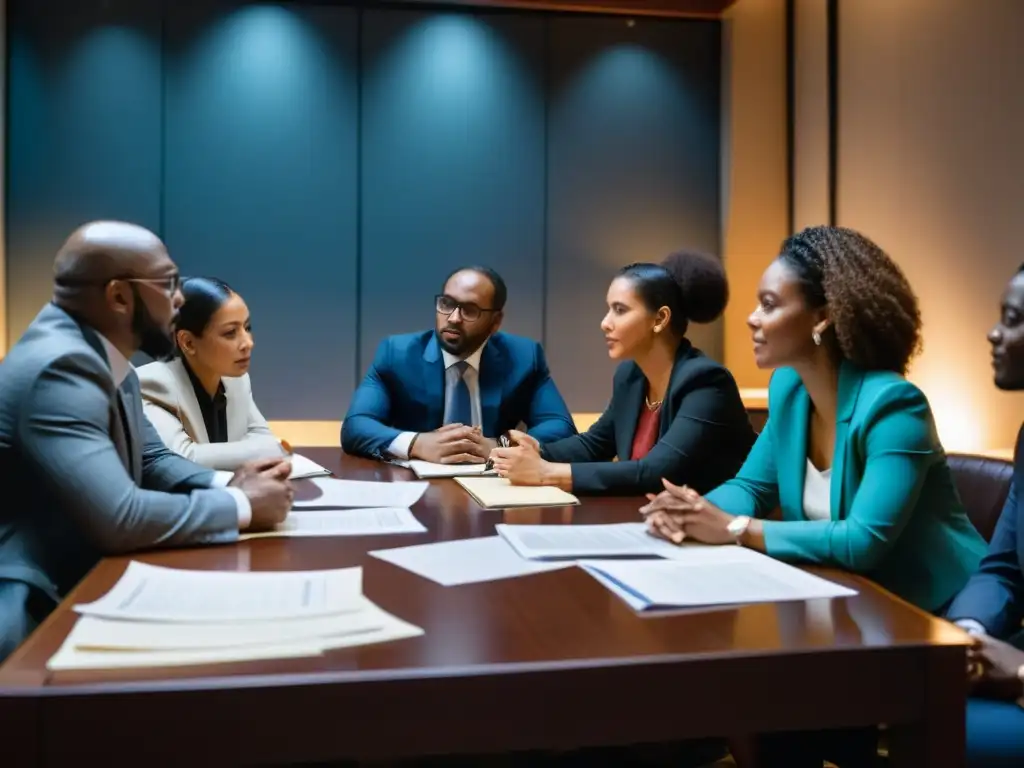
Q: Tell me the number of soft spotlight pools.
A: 4